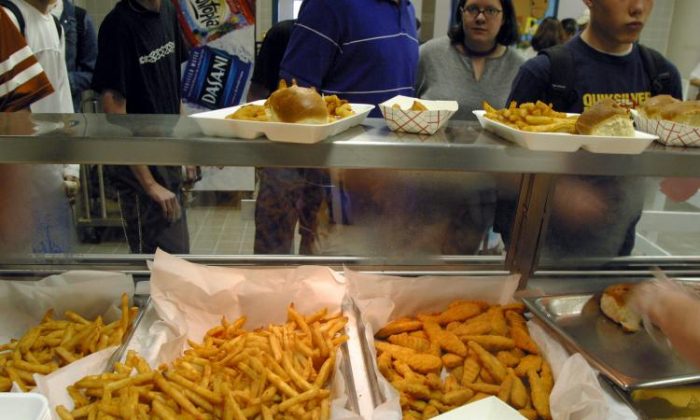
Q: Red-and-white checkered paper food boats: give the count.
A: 2